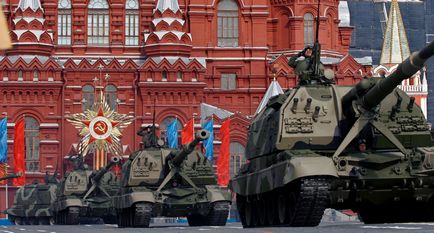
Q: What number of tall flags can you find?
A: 6